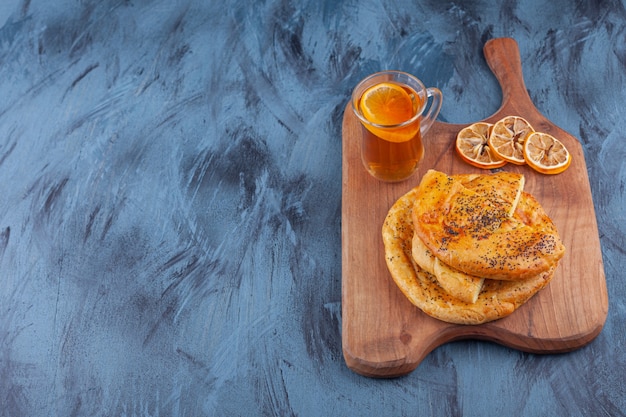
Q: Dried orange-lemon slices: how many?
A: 3